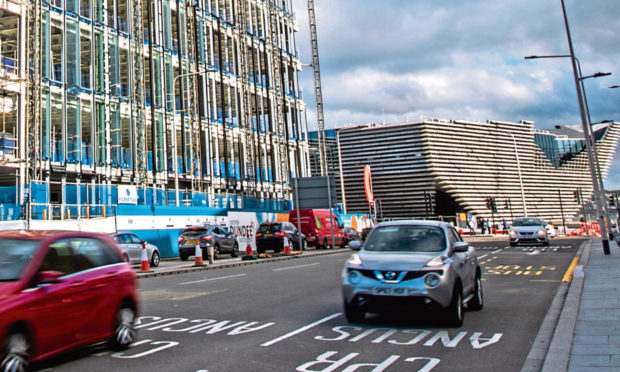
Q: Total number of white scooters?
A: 0